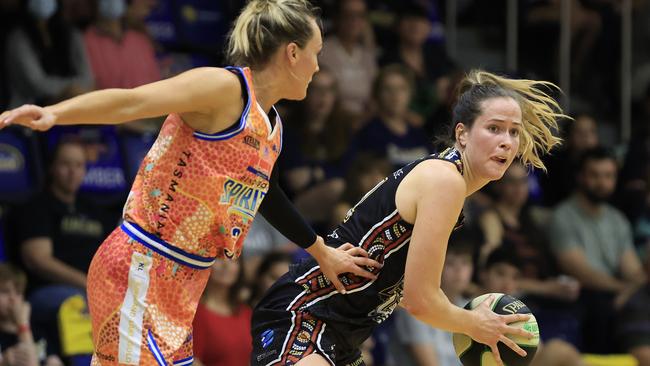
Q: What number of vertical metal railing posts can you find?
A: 4